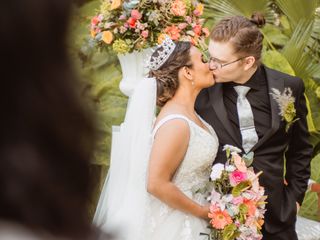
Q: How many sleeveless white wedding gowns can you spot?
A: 1